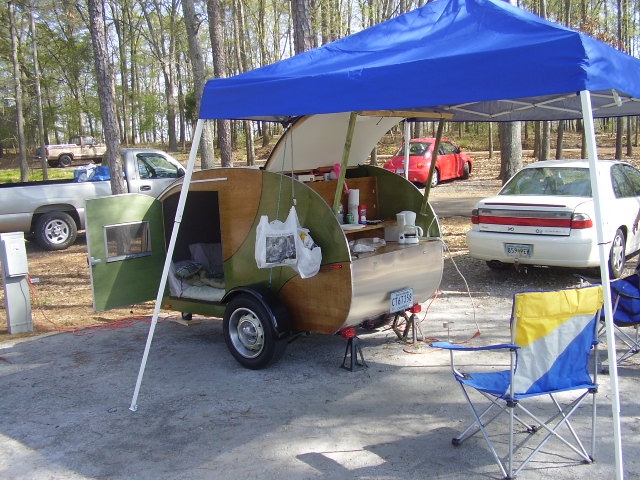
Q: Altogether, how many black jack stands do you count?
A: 2